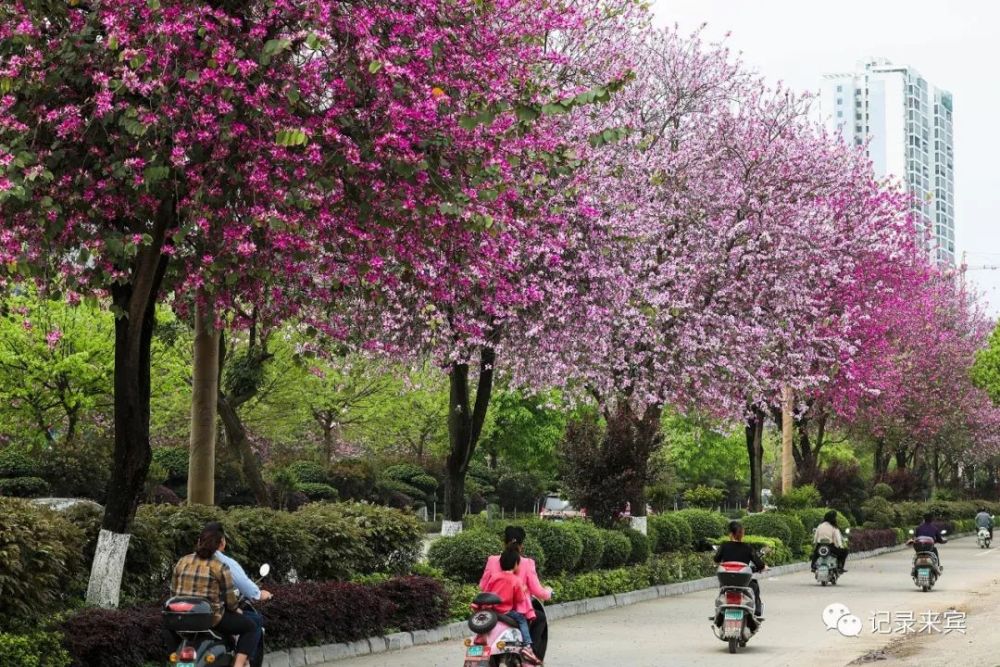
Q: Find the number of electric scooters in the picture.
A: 6